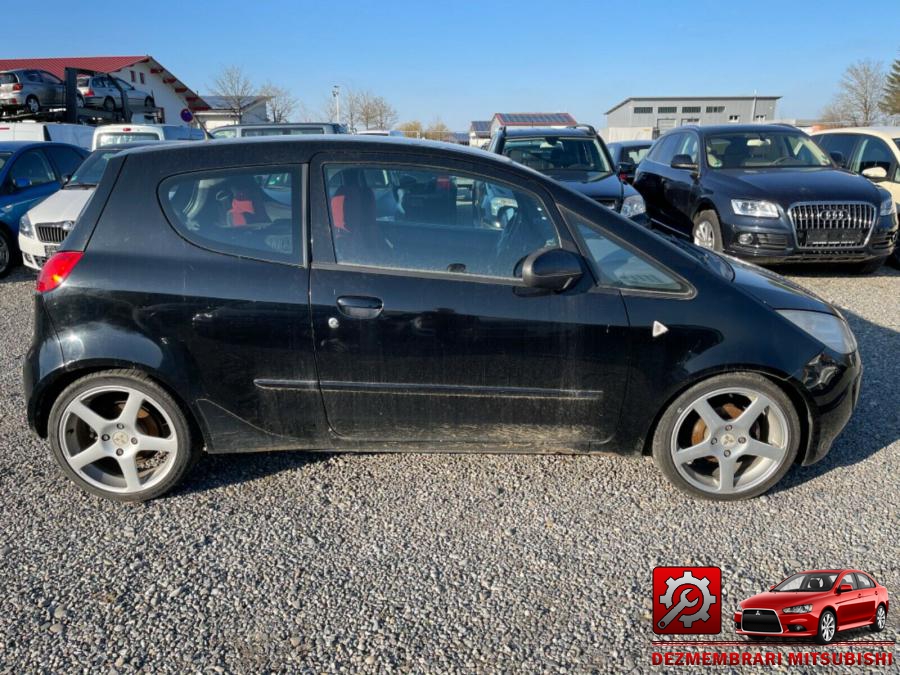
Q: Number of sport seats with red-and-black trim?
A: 2